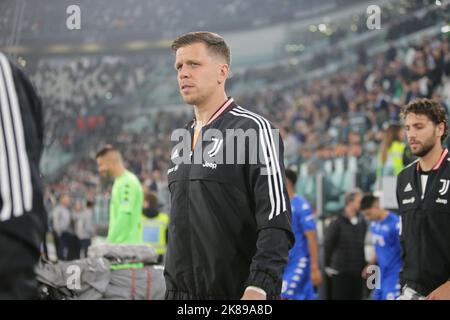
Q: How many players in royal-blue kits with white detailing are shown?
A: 2